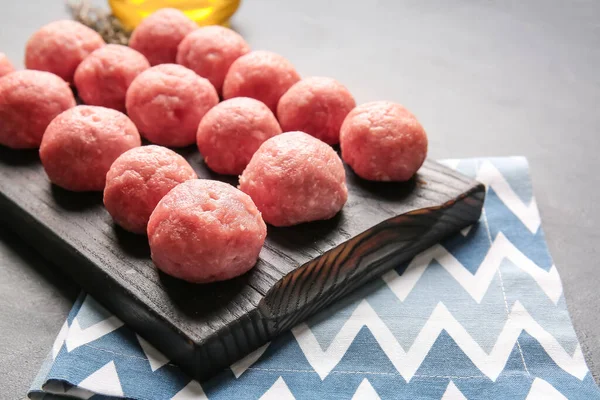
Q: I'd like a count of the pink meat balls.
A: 15